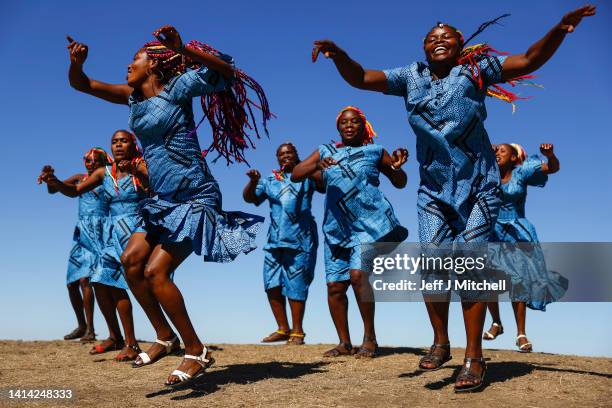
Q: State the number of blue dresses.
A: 7